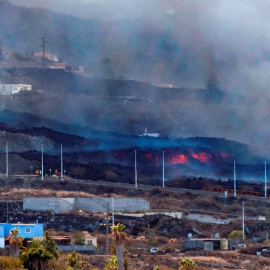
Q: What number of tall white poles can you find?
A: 9